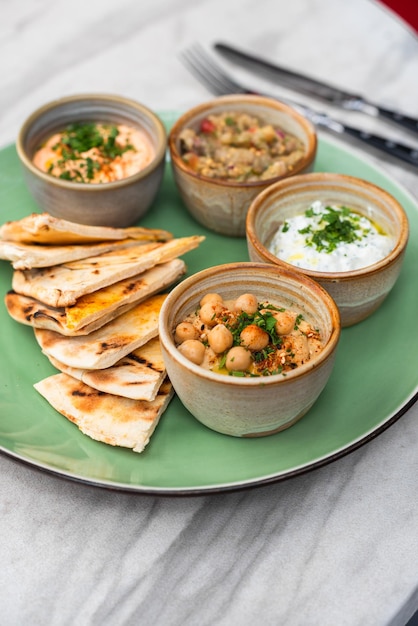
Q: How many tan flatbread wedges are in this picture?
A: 7